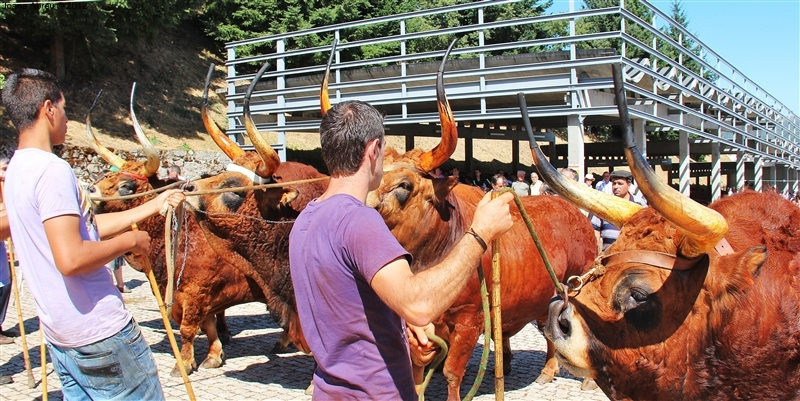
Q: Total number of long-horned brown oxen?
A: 4